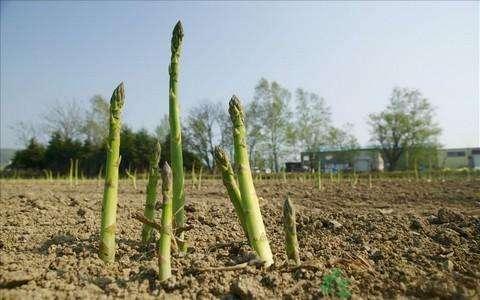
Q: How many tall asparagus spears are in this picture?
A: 3